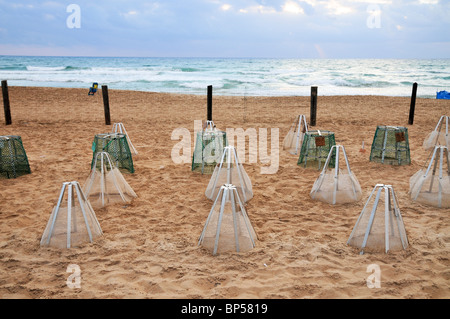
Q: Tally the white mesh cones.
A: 11